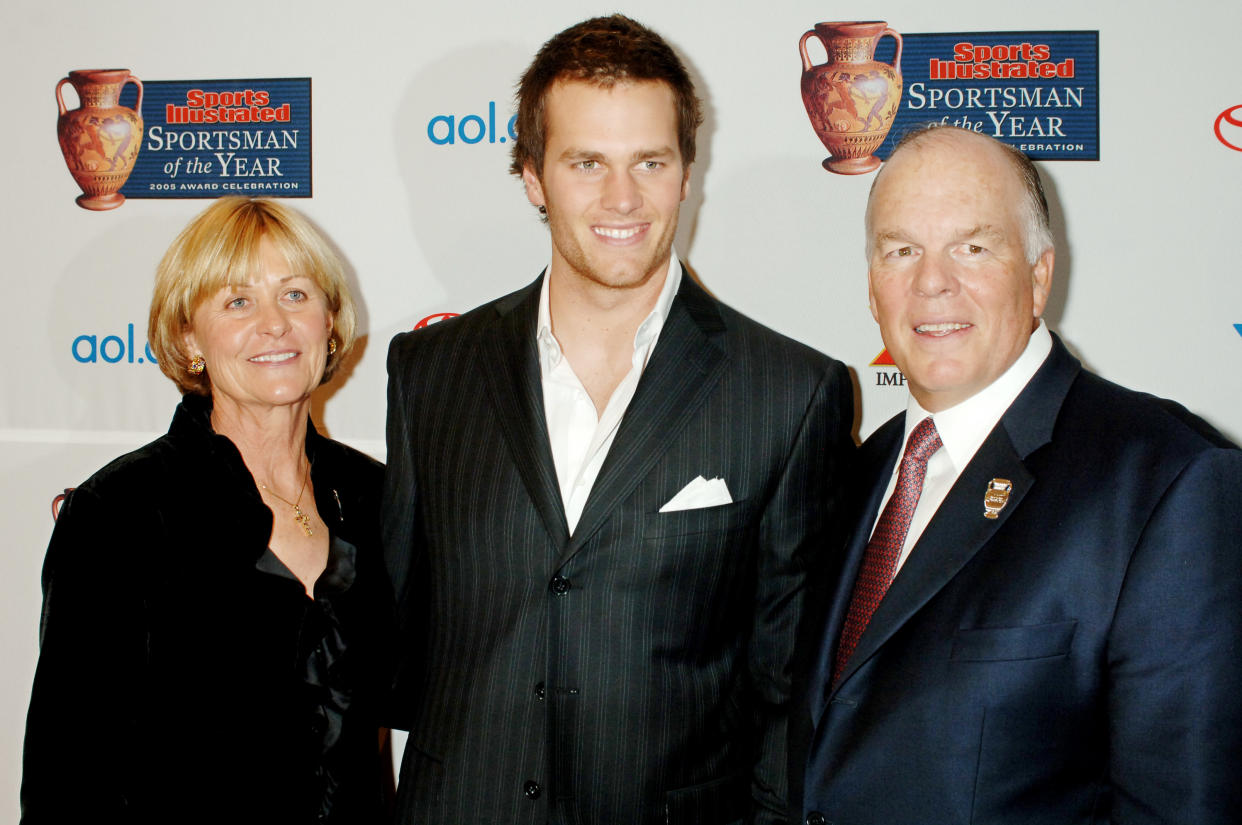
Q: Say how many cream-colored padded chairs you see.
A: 0